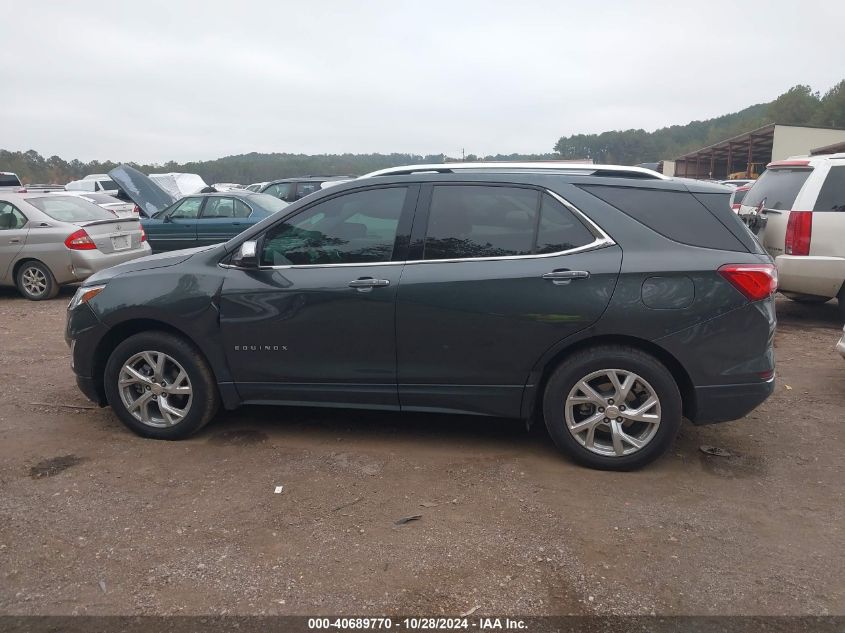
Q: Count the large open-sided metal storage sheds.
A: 1